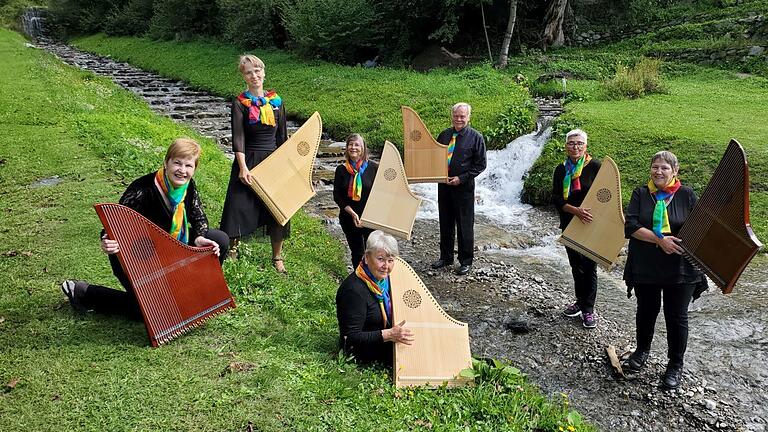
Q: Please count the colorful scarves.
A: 6